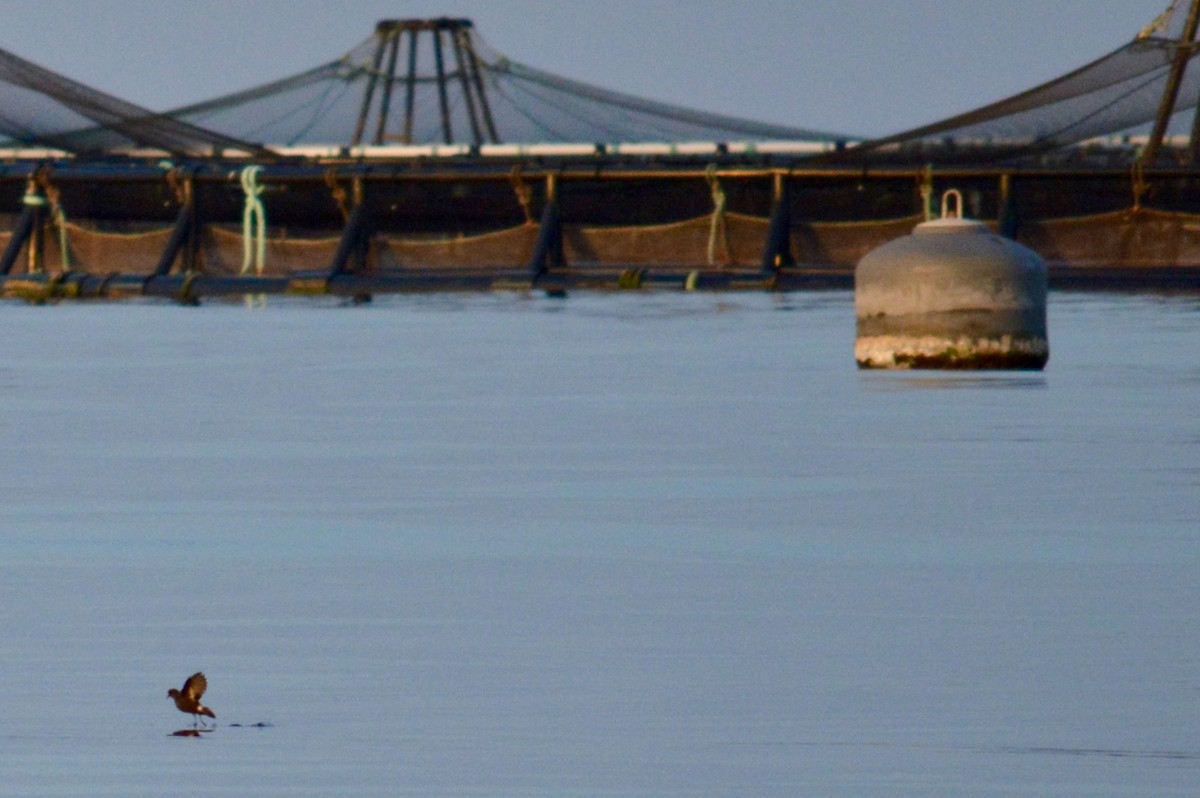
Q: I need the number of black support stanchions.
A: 6